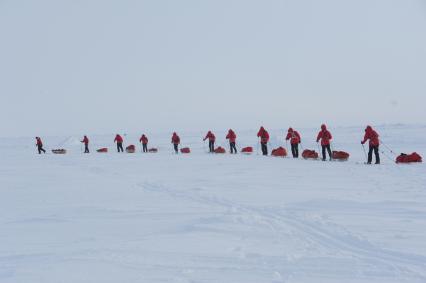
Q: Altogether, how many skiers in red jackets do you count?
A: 11